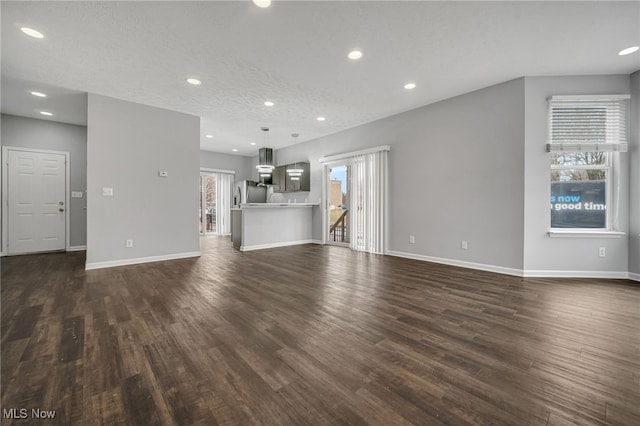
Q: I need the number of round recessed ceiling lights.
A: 13